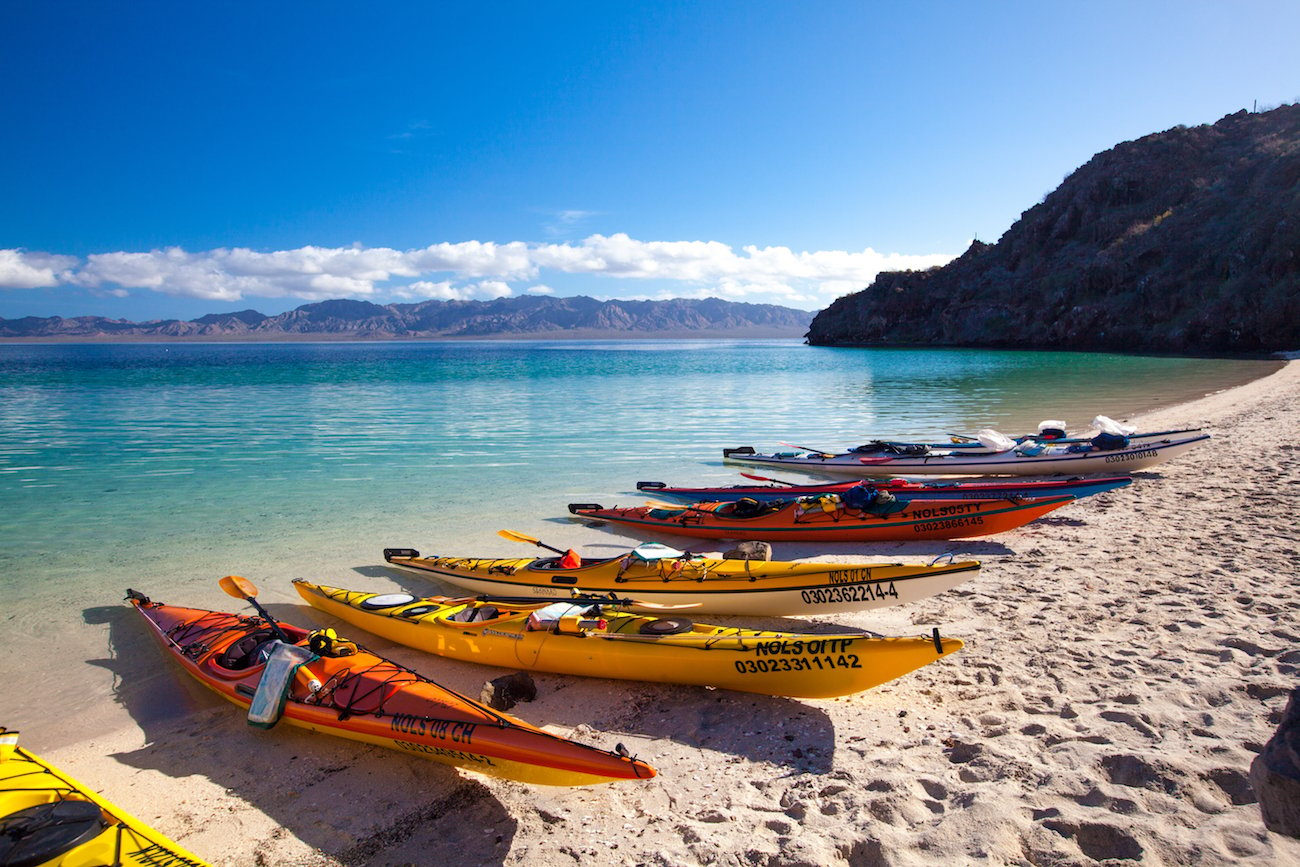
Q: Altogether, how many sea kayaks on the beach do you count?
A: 8